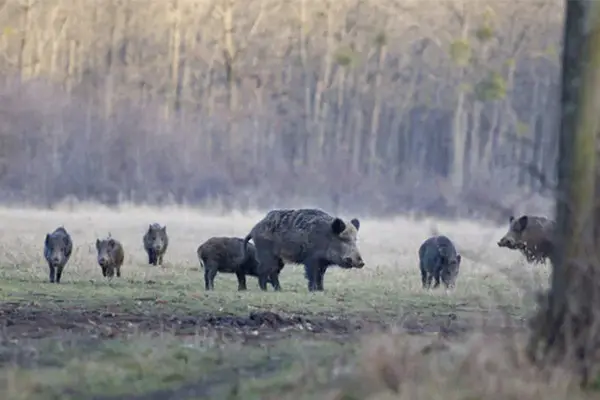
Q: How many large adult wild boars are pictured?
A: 2